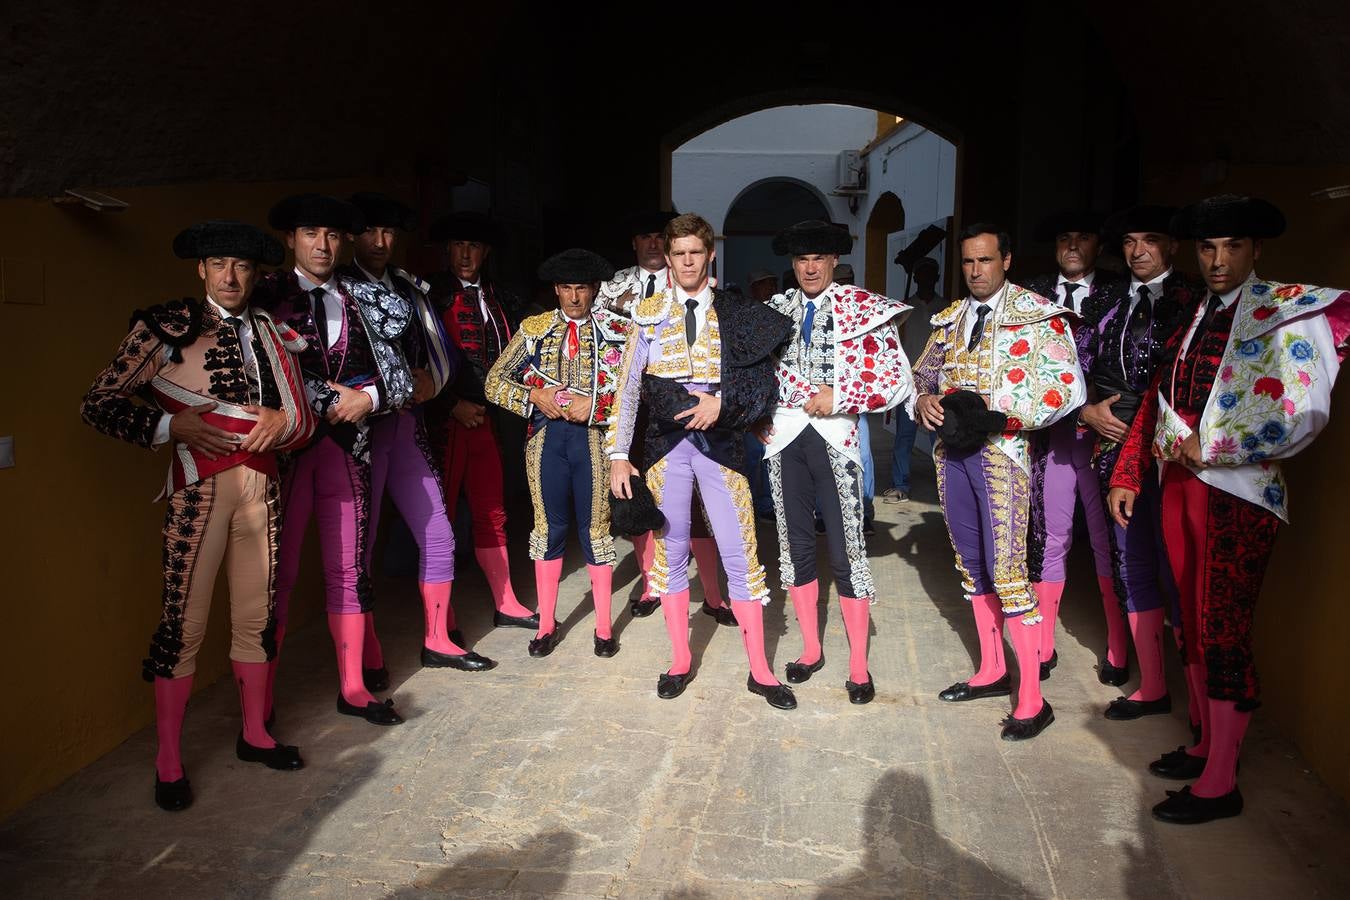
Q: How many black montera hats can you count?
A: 12